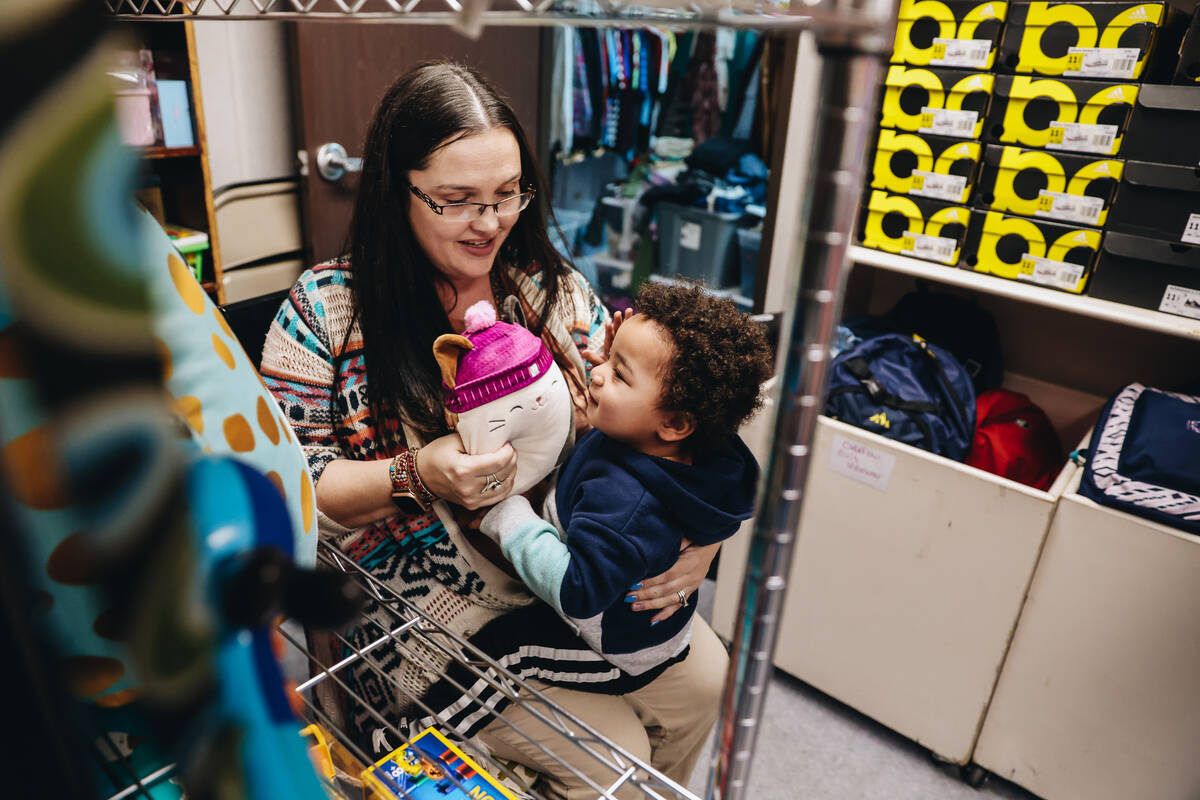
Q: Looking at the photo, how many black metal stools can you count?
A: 0